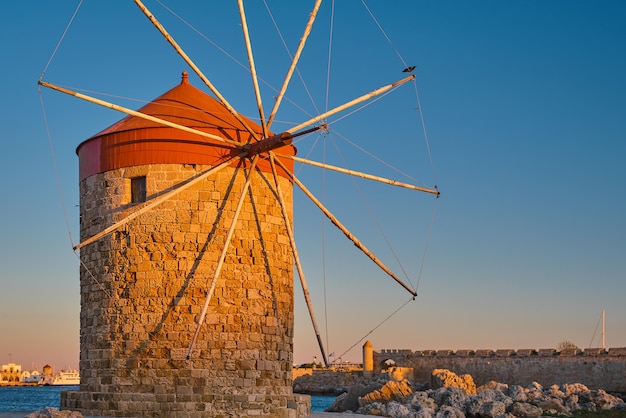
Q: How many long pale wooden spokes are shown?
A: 10